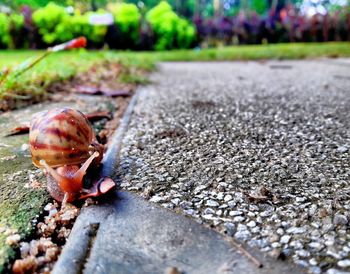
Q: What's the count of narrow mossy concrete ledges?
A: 1